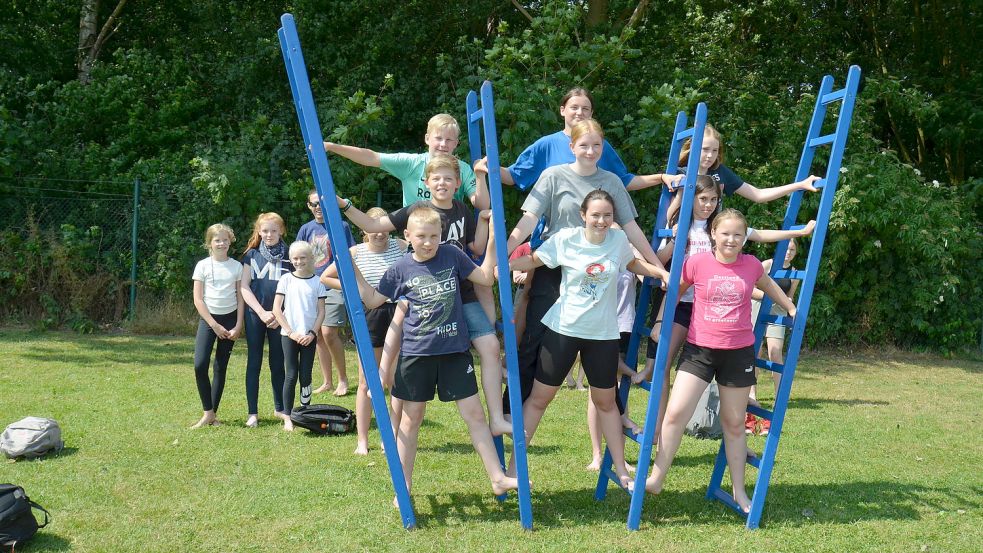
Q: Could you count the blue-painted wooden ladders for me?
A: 4